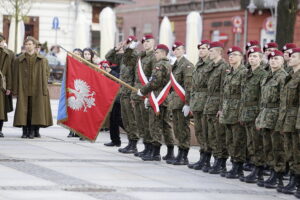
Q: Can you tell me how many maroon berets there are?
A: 13